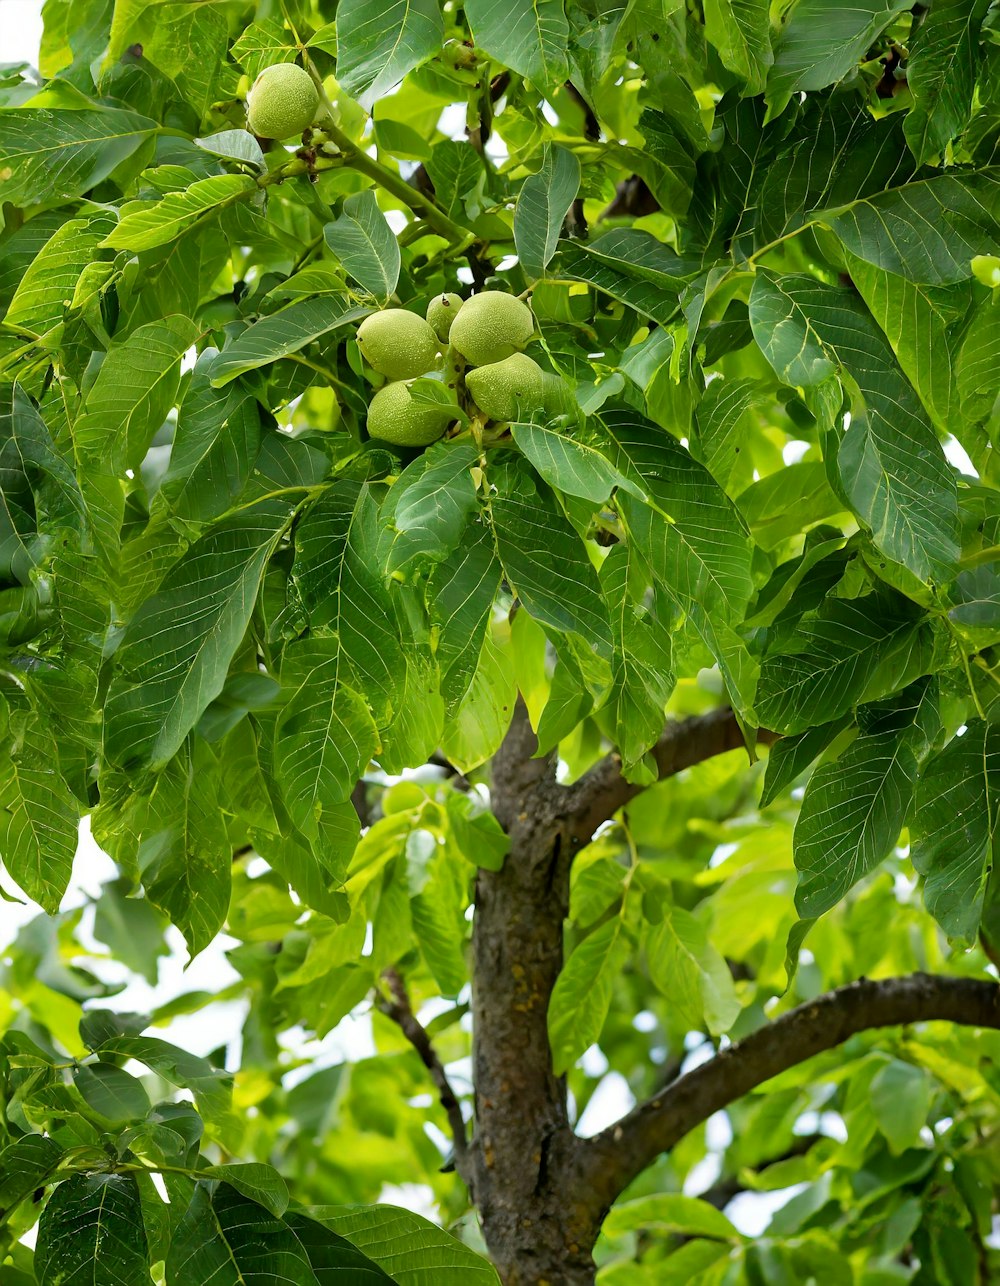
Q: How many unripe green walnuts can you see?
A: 6